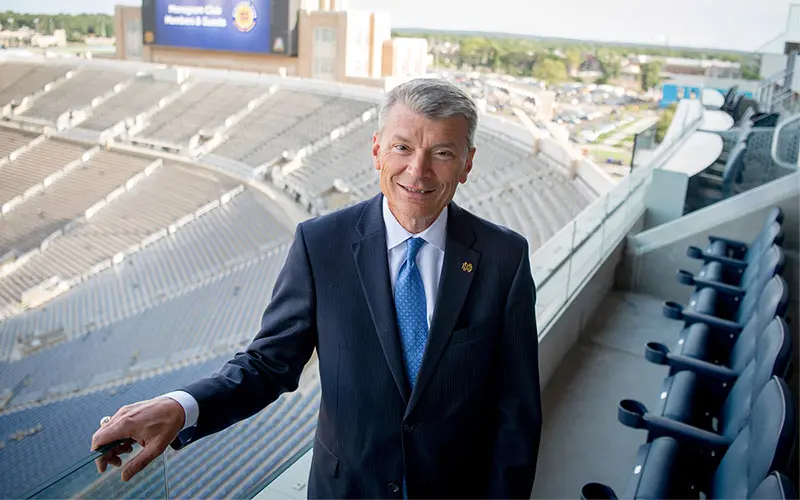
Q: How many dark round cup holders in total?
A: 6